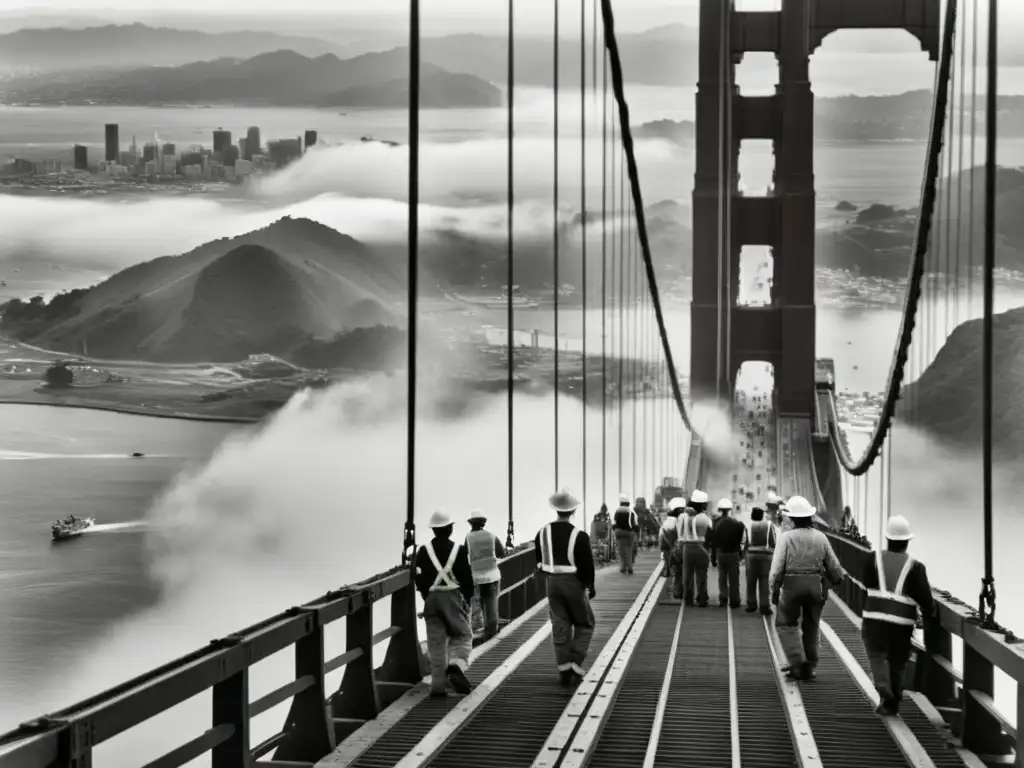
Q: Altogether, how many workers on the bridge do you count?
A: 11